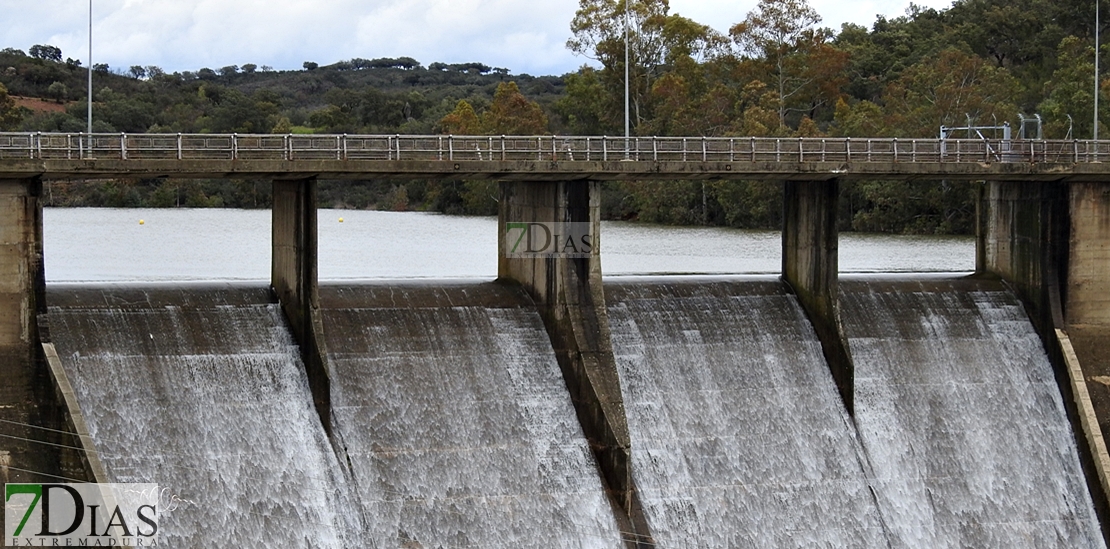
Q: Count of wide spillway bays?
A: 4